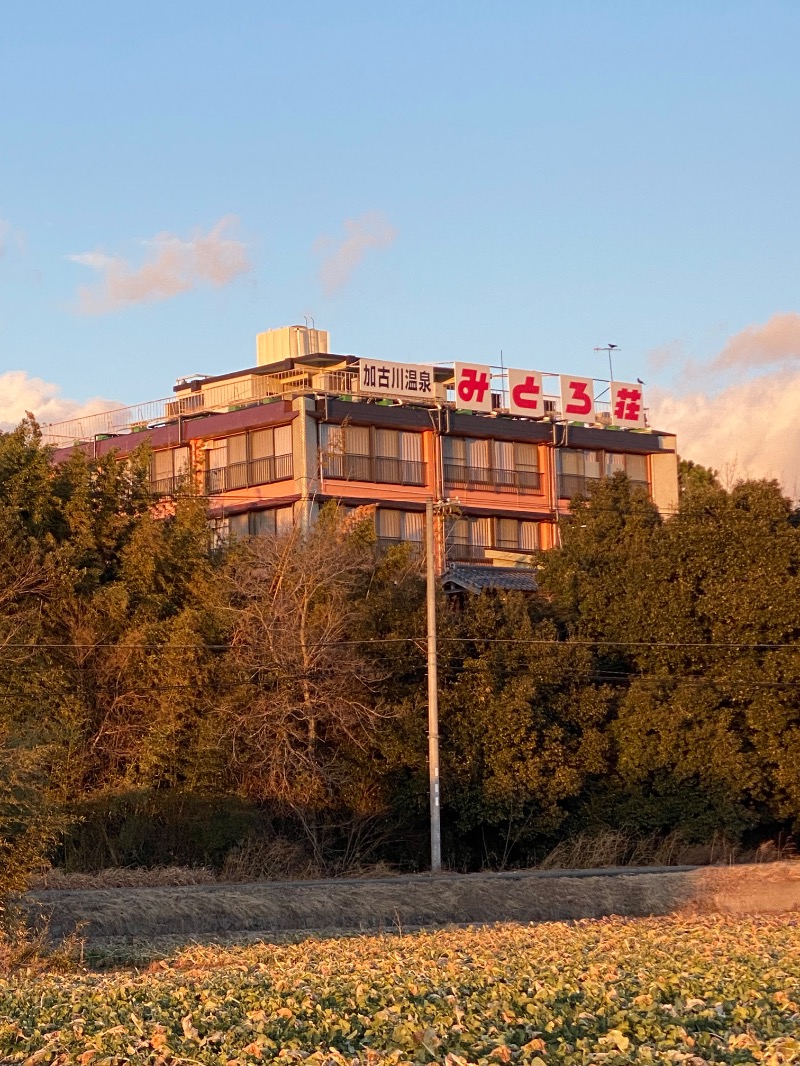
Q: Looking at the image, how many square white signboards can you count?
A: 4